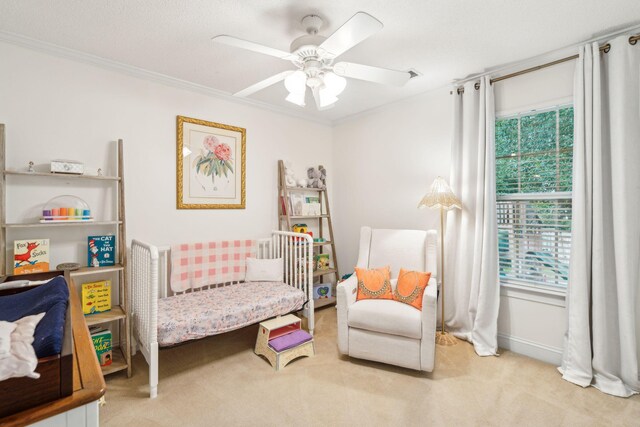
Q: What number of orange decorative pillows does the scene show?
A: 2